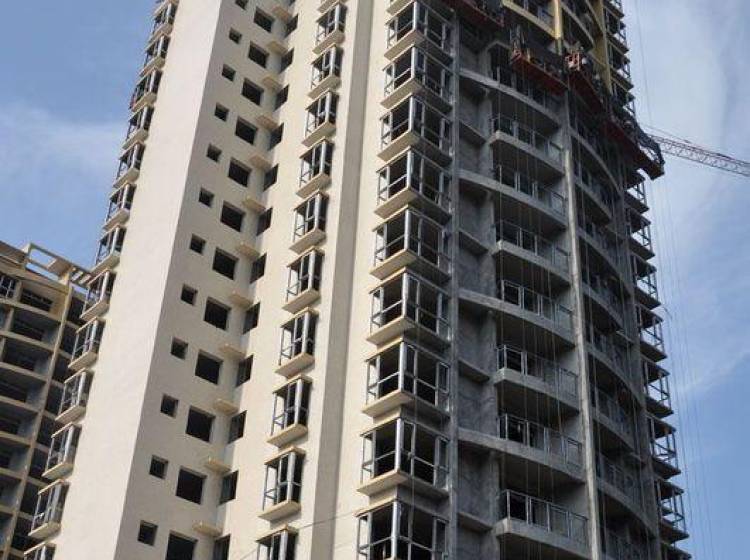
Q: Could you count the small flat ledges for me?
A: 12